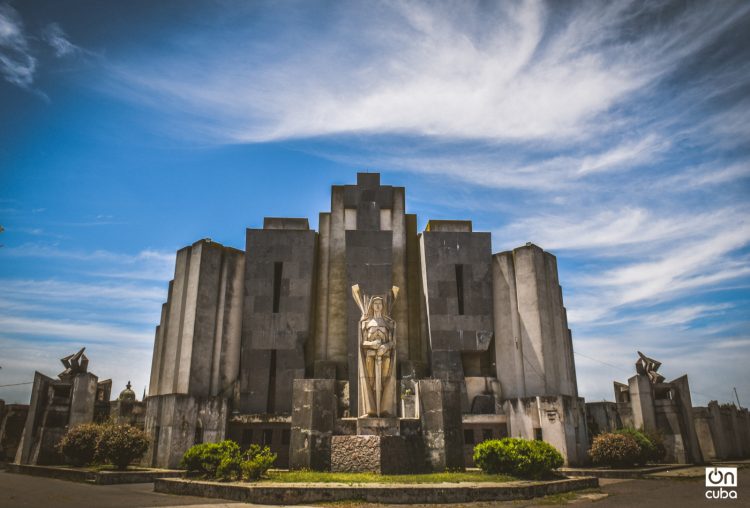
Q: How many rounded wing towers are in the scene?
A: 2